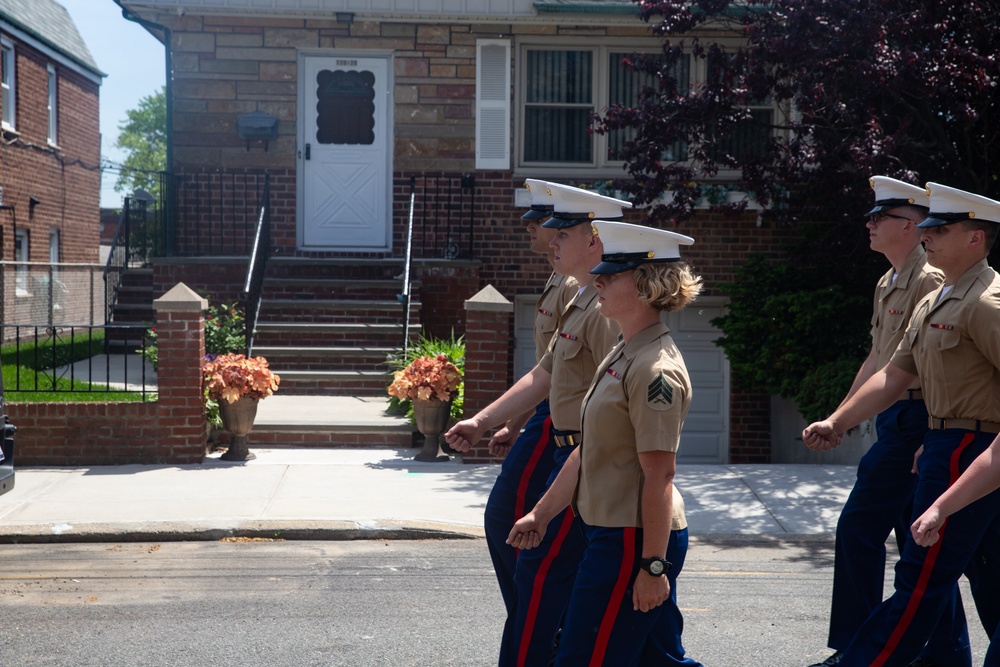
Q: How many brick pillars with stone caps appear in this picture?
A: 2